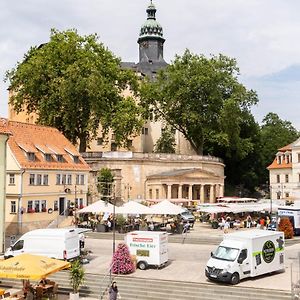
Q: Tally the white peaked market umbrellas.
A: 3